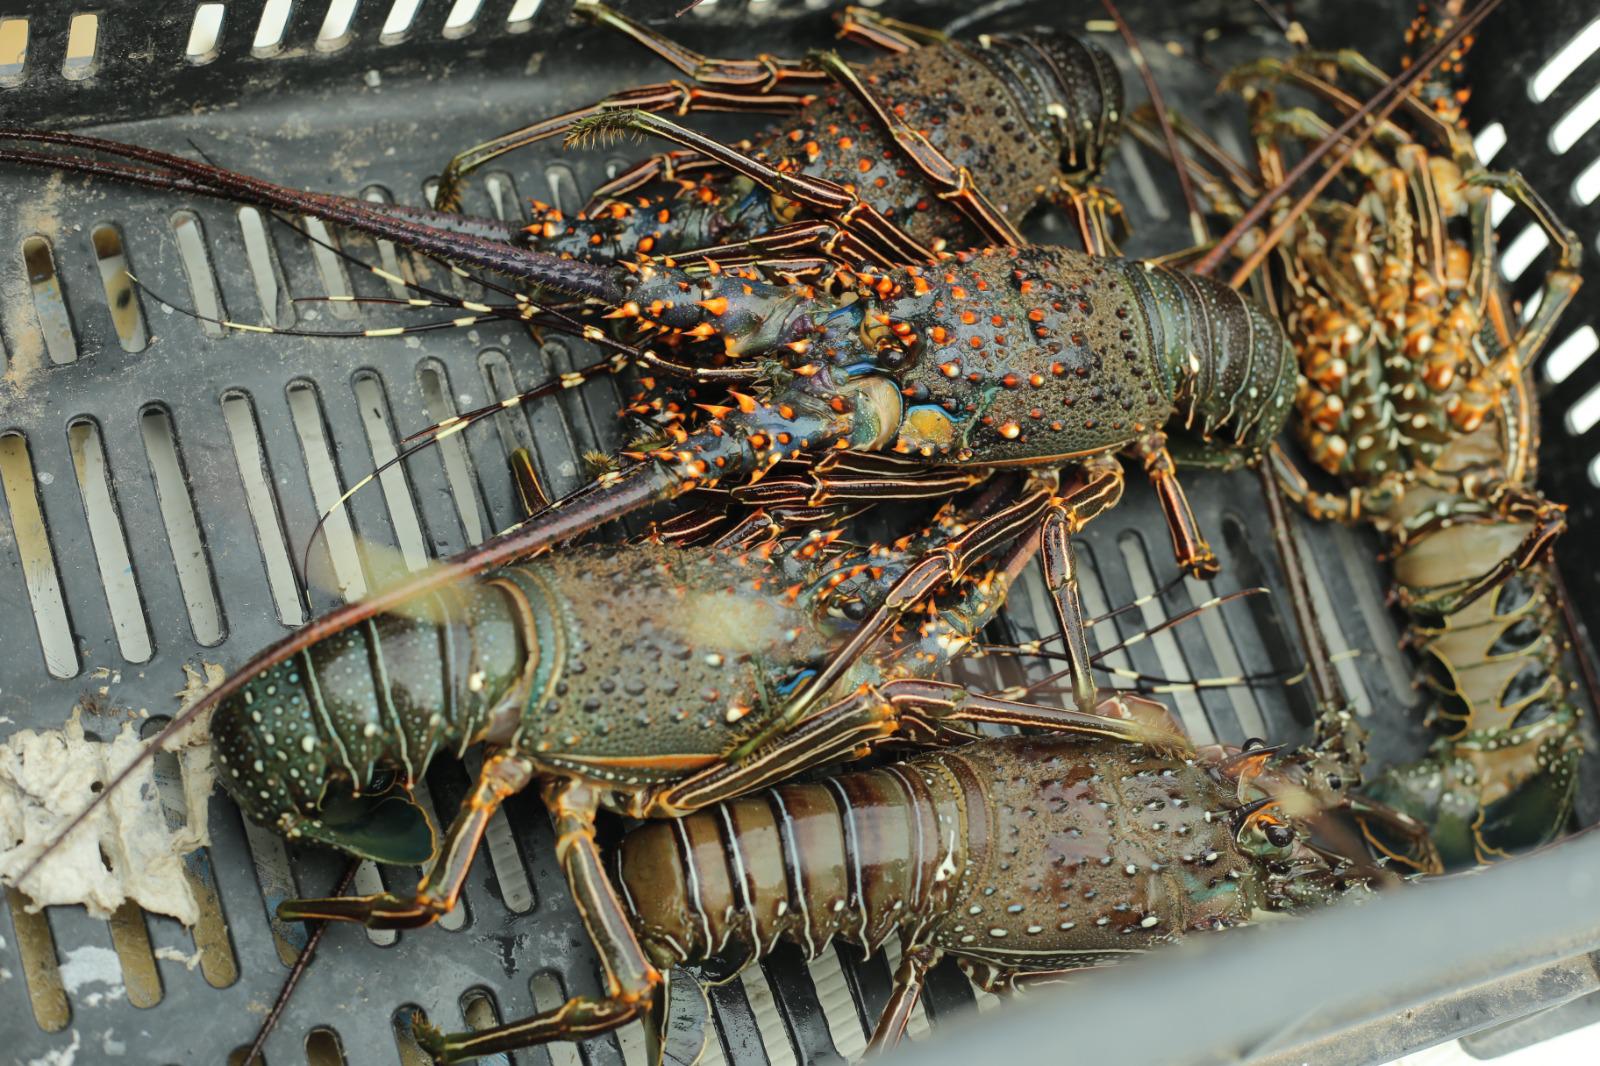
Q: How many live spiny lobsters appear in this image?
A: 5